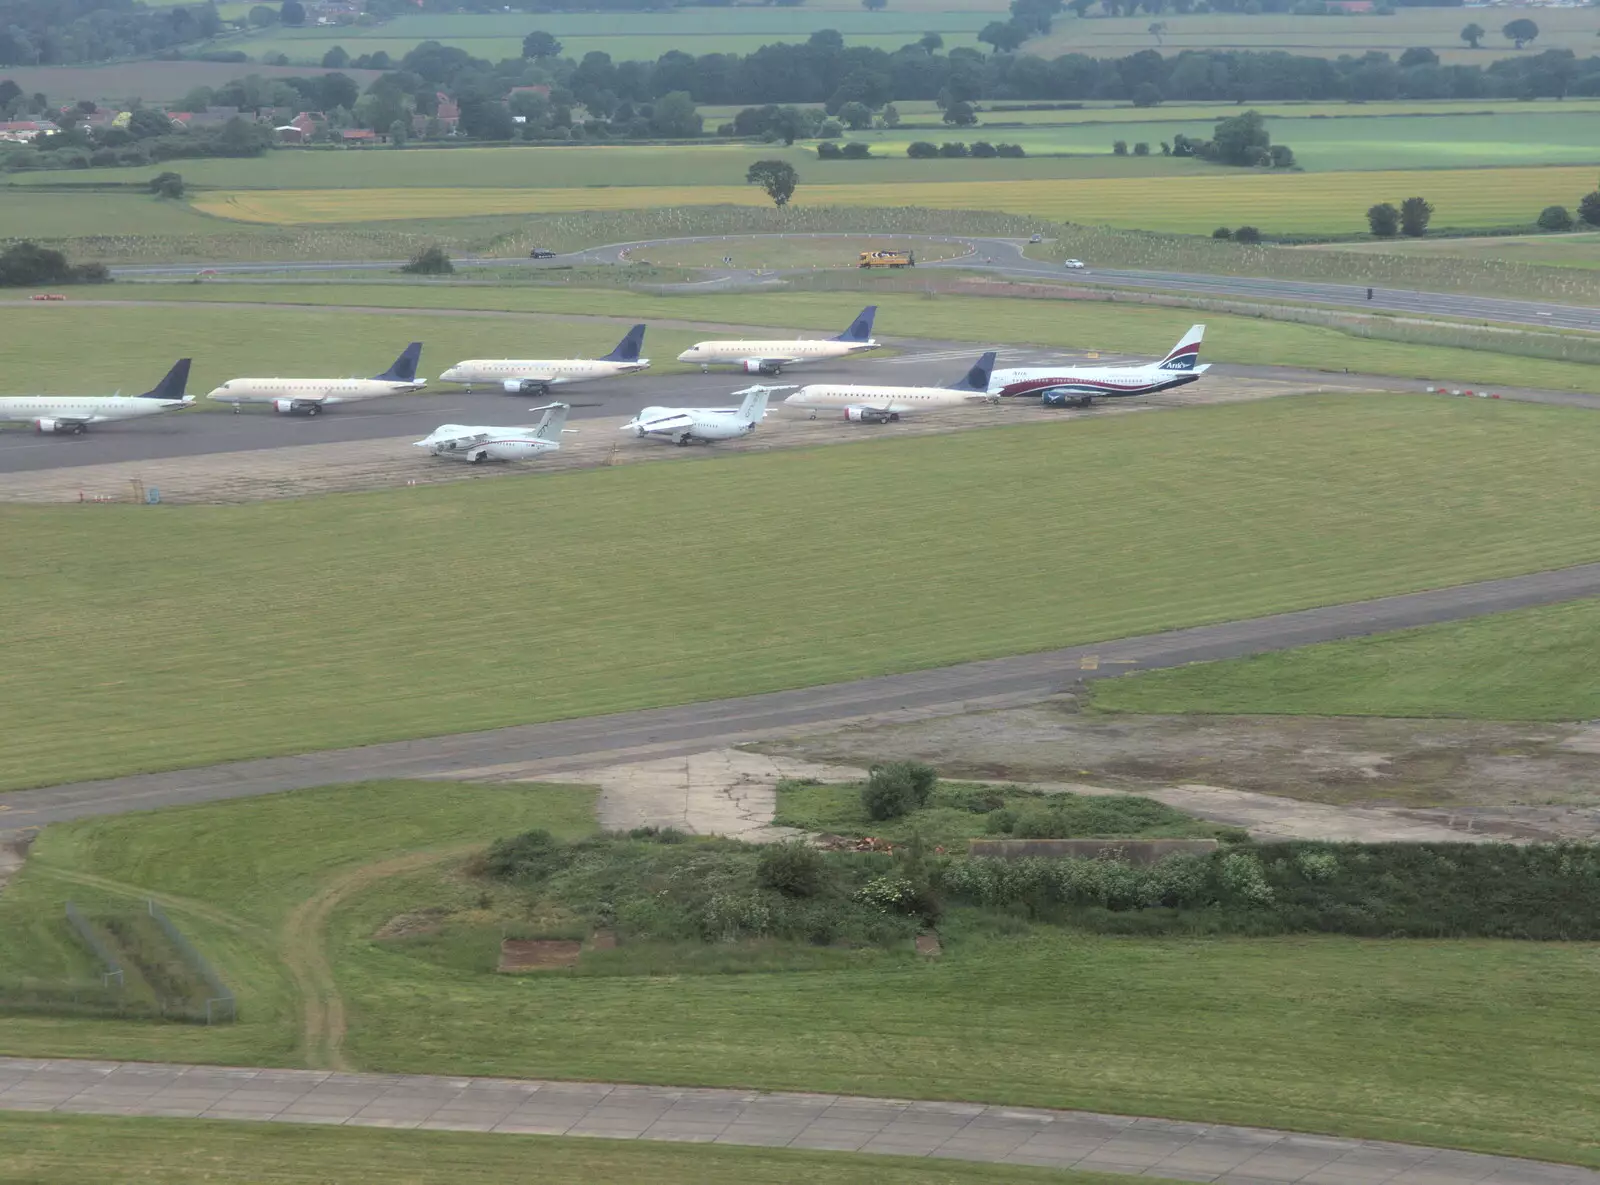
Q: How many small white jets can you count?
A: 2